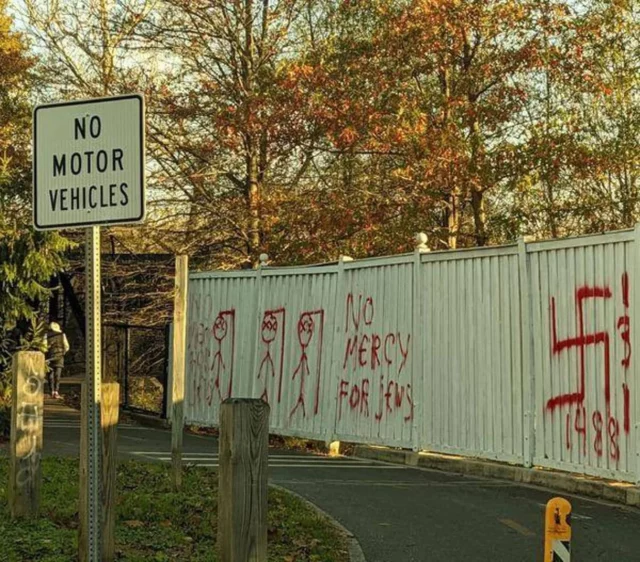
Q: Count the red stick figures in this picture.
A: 3